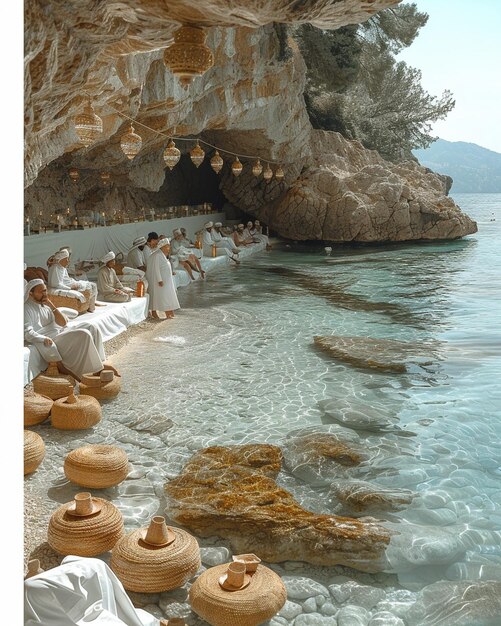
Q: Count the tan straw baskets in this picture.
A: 9